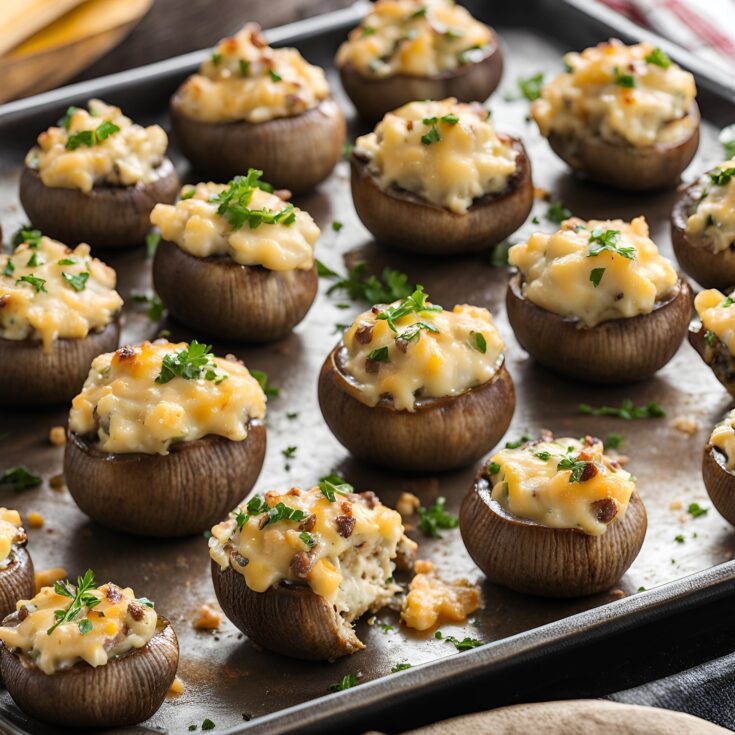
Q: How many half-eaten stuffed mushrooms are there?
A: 1